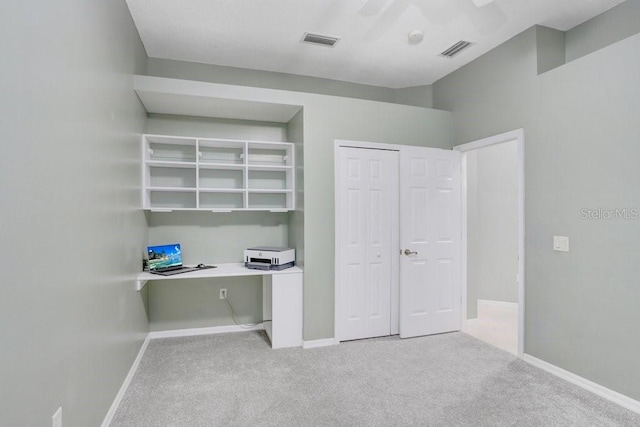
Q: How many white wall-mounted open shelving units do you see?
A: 1